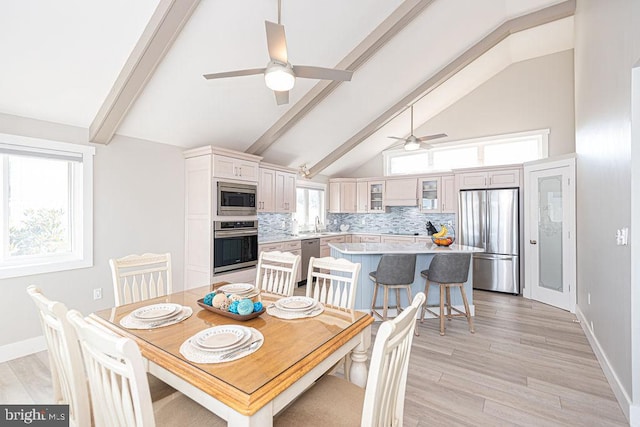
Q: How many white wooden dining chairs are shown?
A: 6